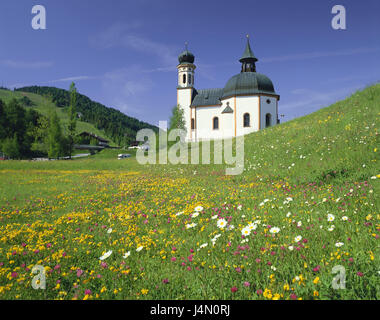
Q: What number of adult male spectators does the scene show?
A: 0